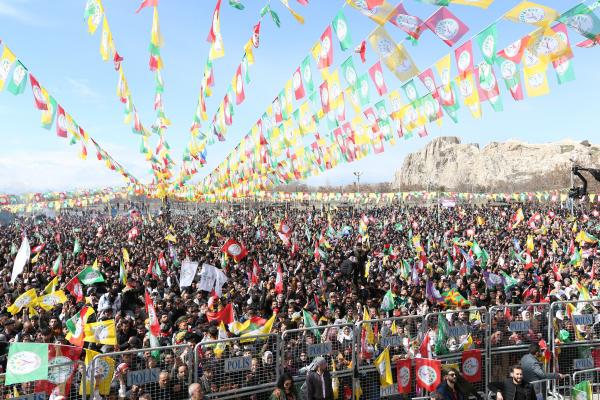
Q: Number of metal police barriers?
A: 8